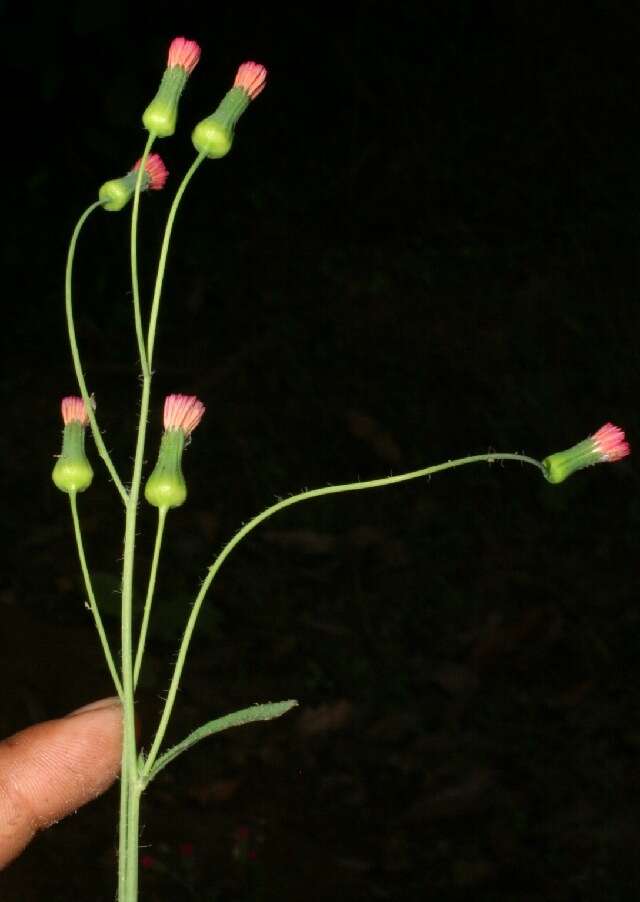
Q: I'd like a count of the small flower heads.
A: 6